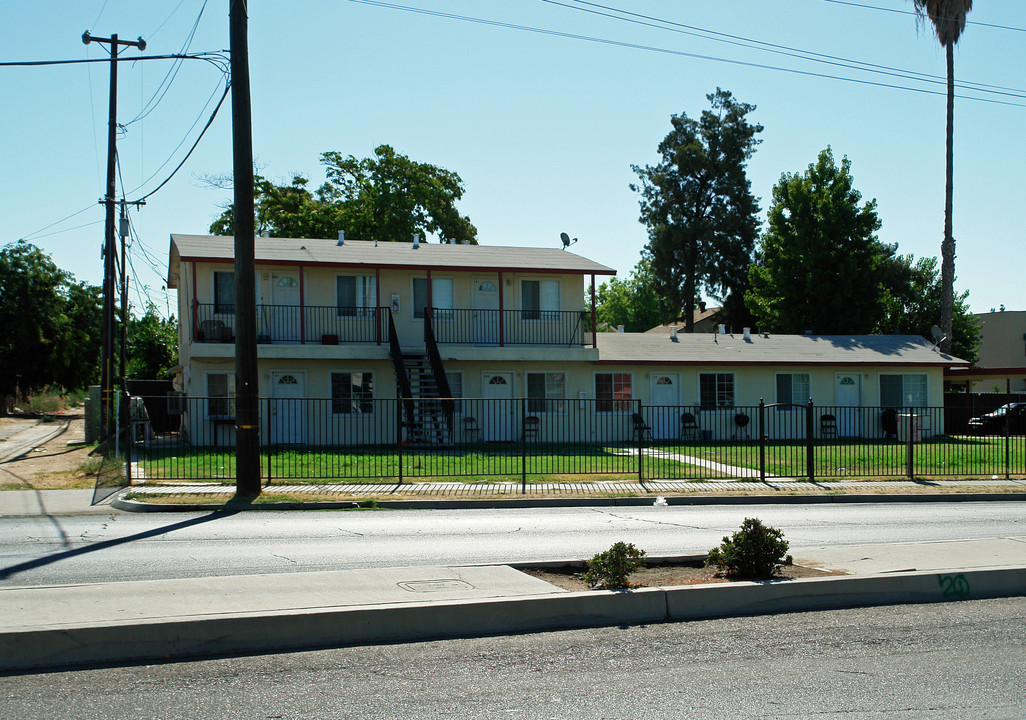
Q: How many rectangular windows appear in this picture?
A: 12